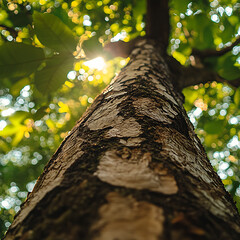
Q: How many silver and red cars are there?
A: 0